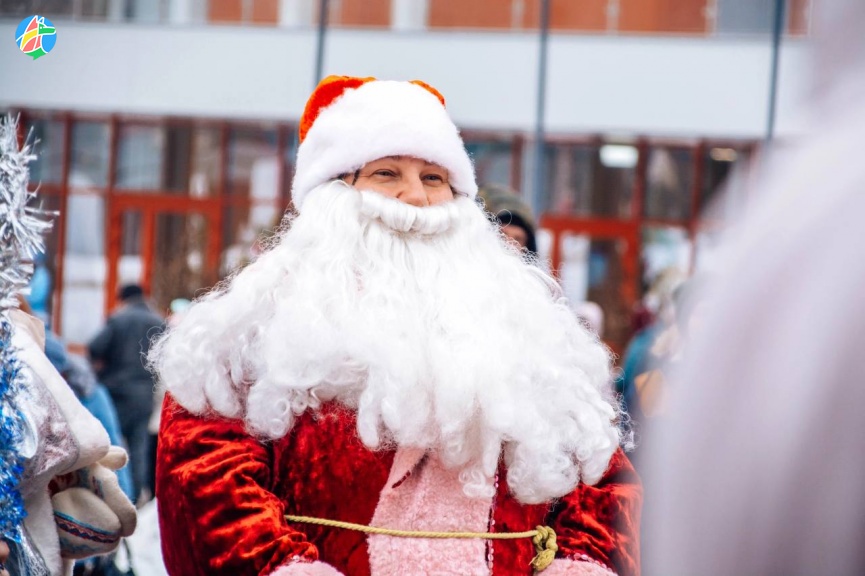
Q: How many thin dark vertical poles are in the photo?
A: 3